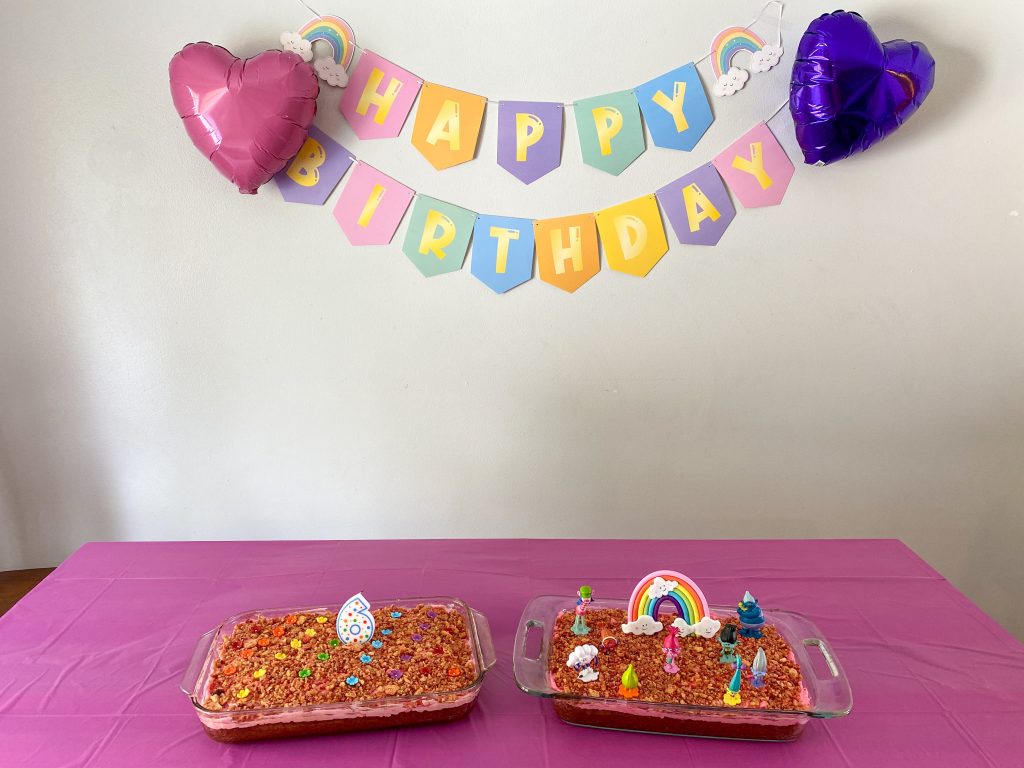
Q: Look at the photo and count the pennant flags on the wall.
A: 13